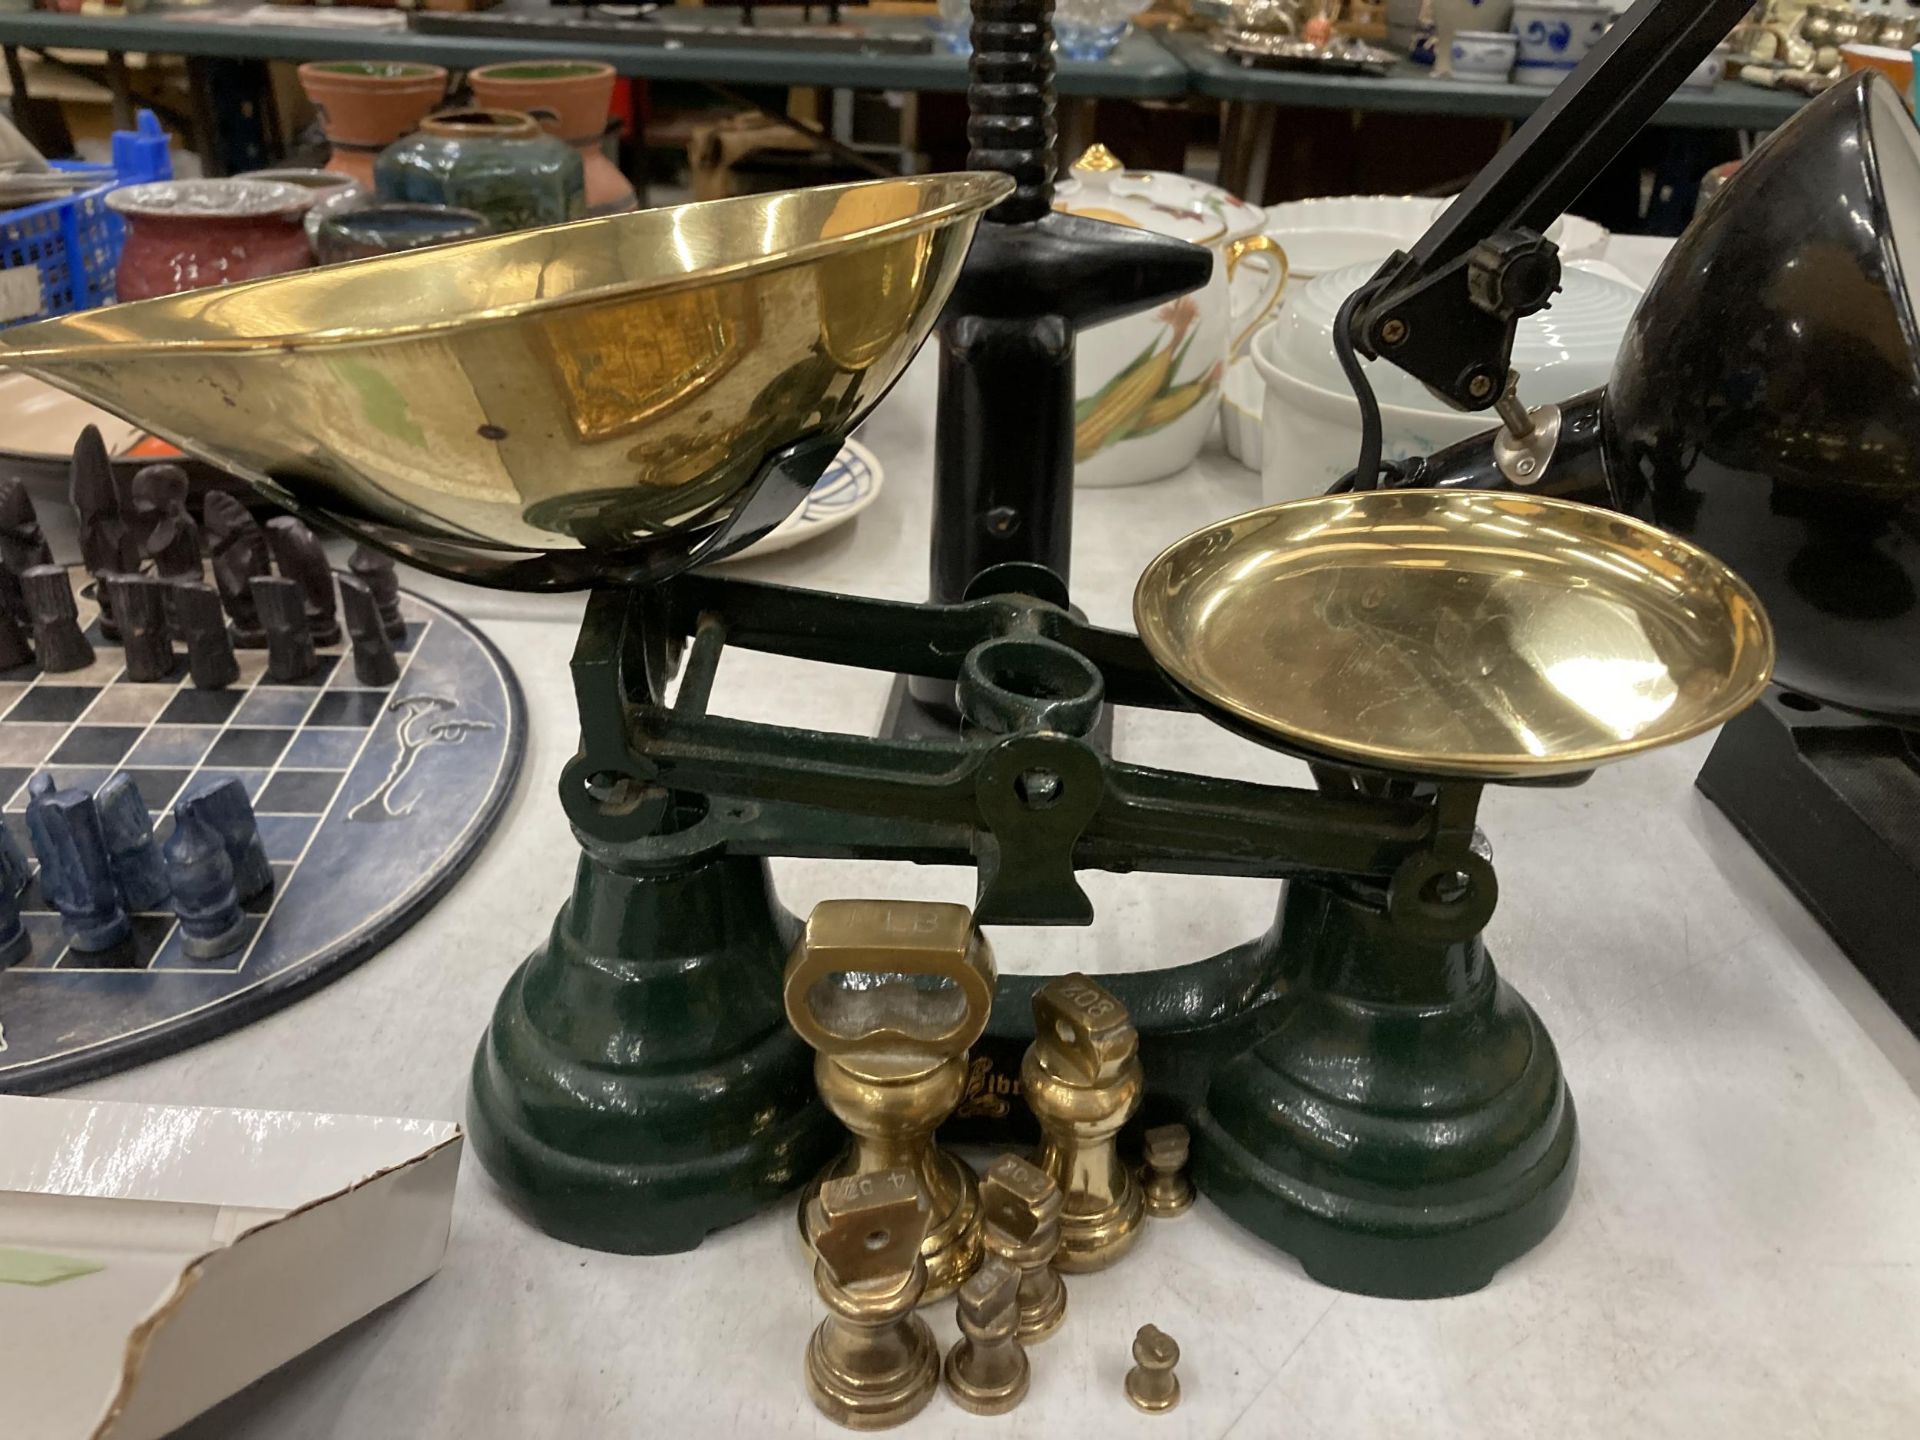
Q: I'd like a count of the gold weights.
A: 7